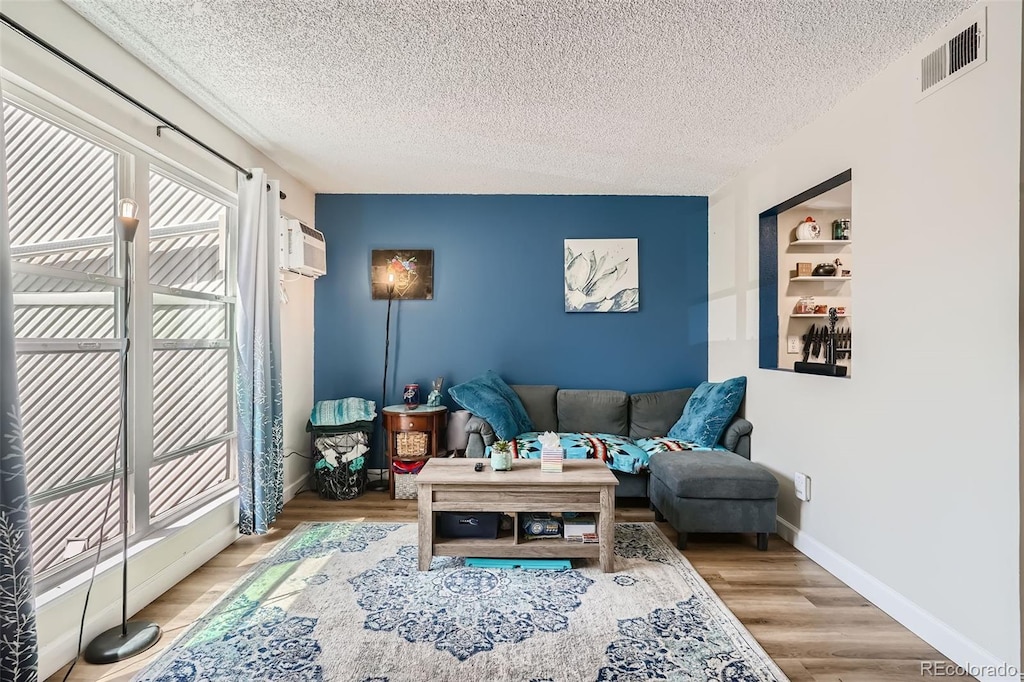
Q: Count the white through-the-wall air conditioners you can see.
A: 1